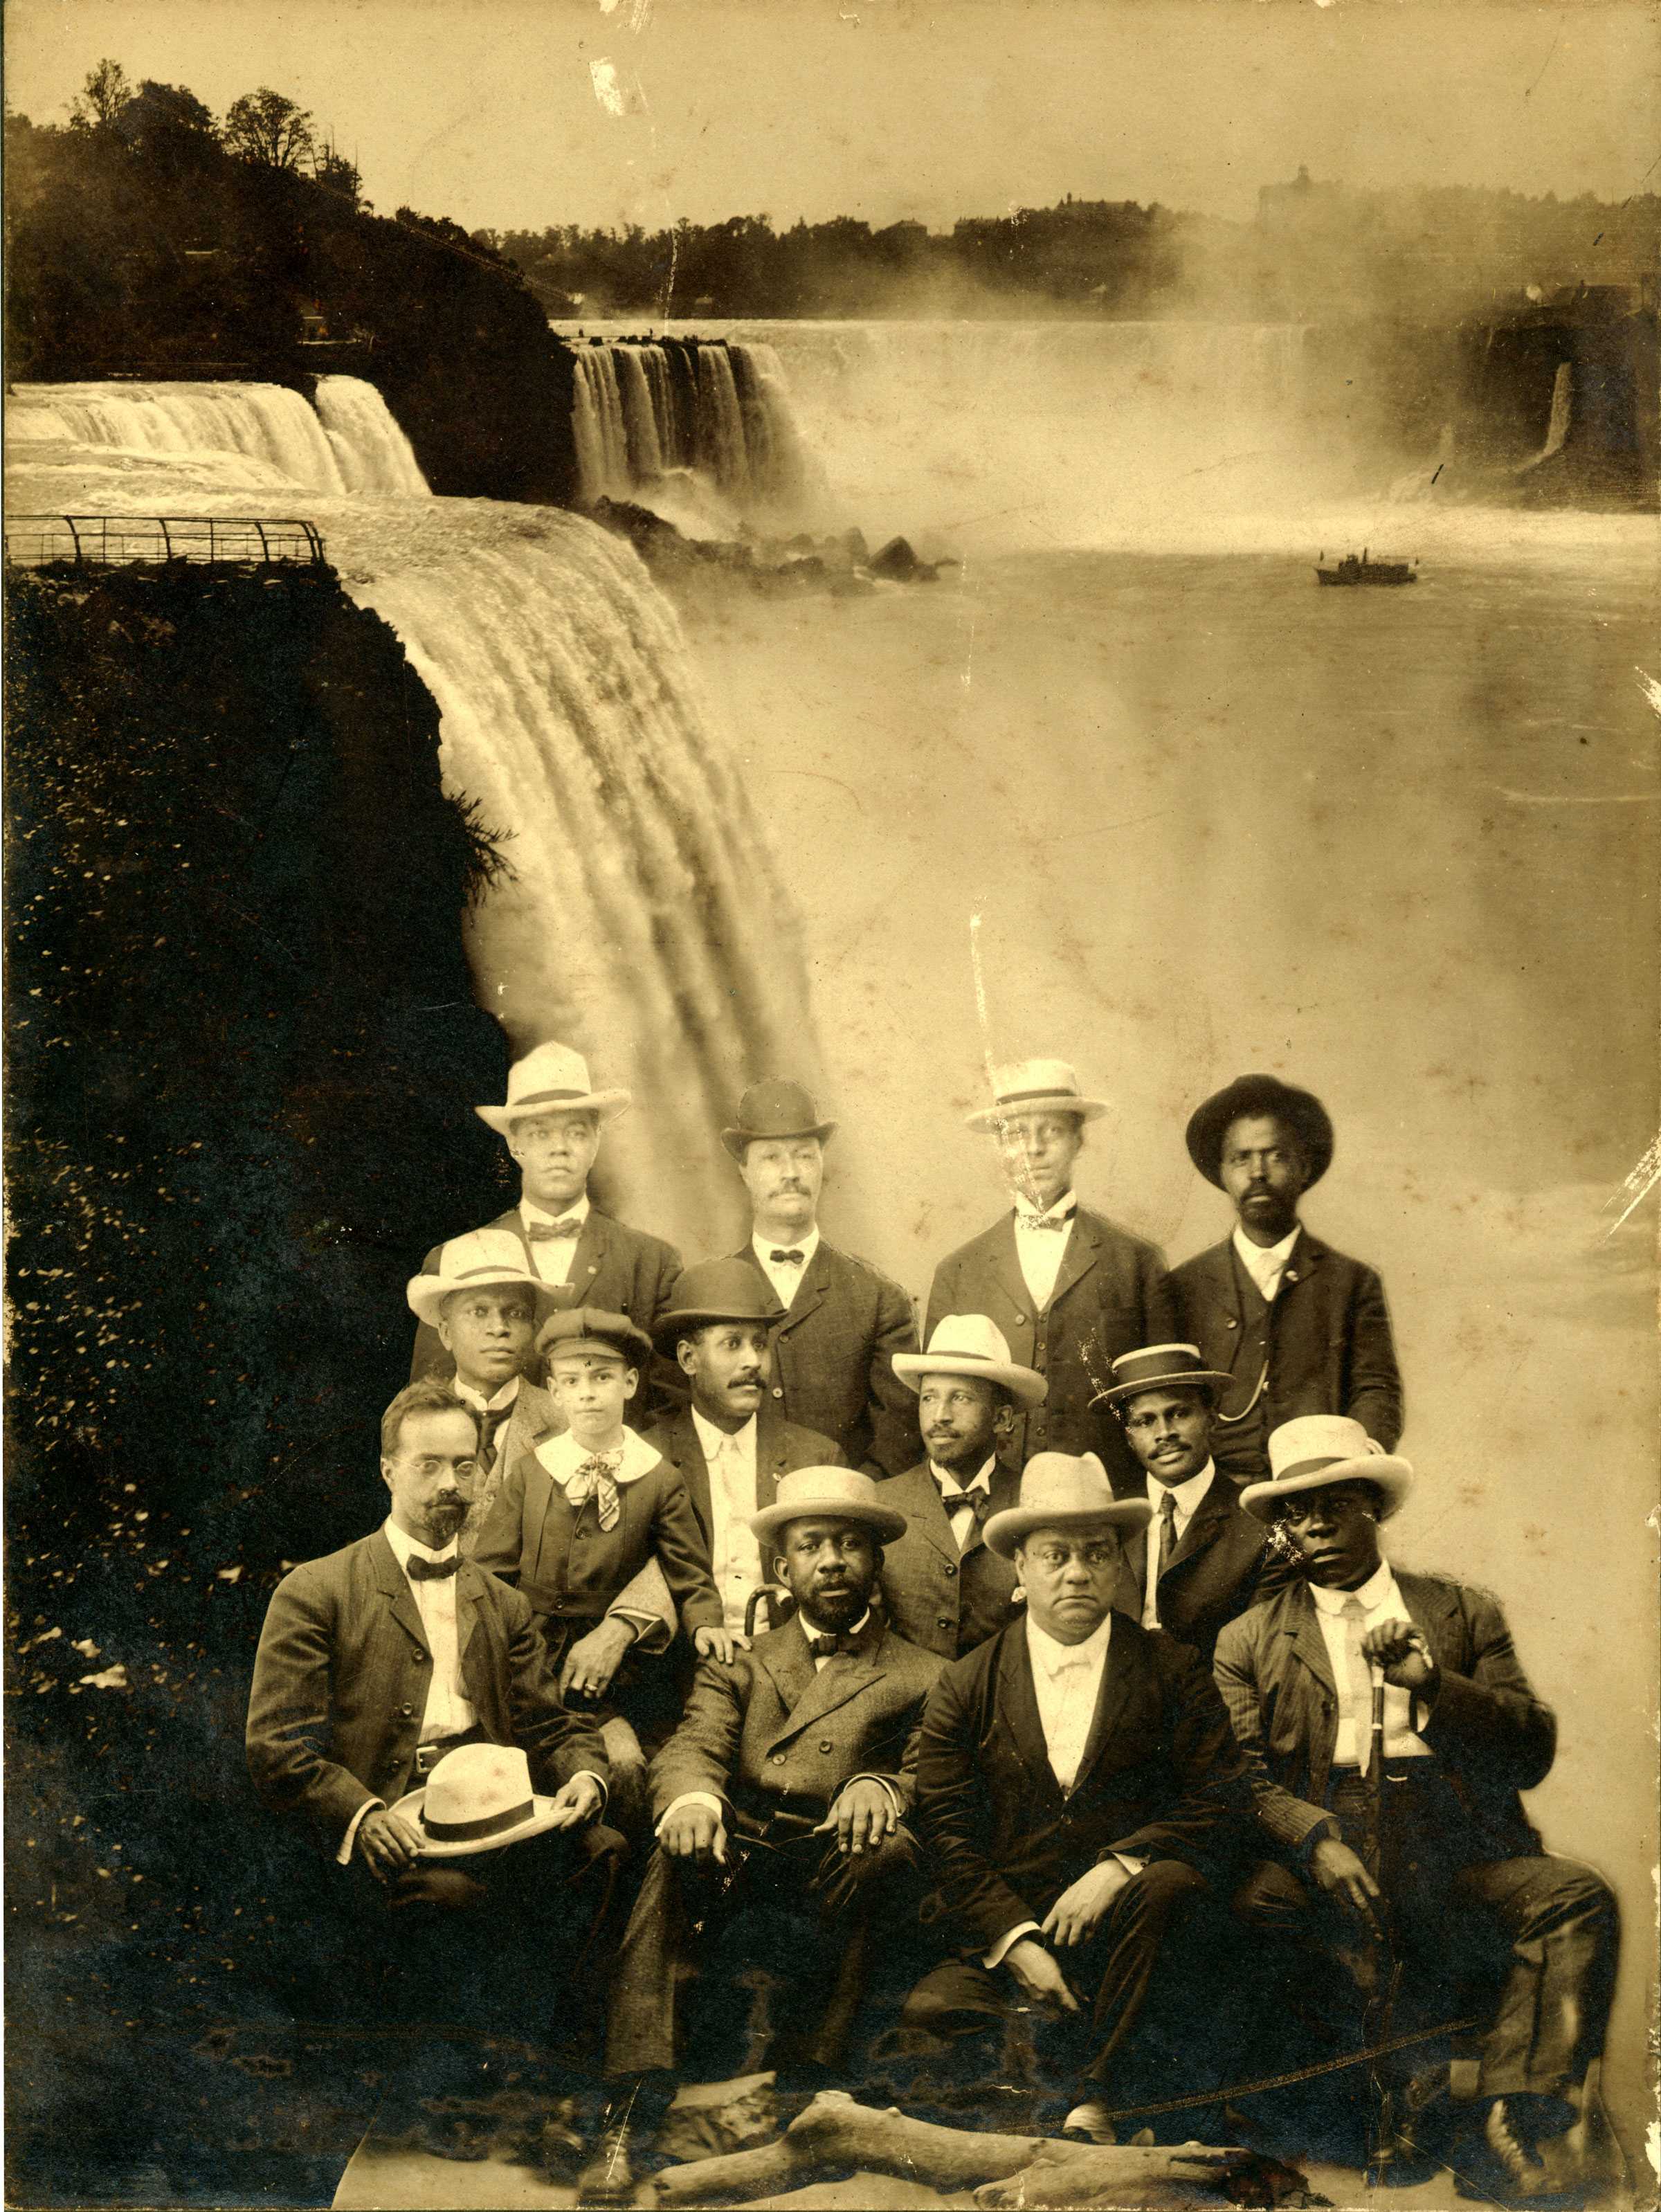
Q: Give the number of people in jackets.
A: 13